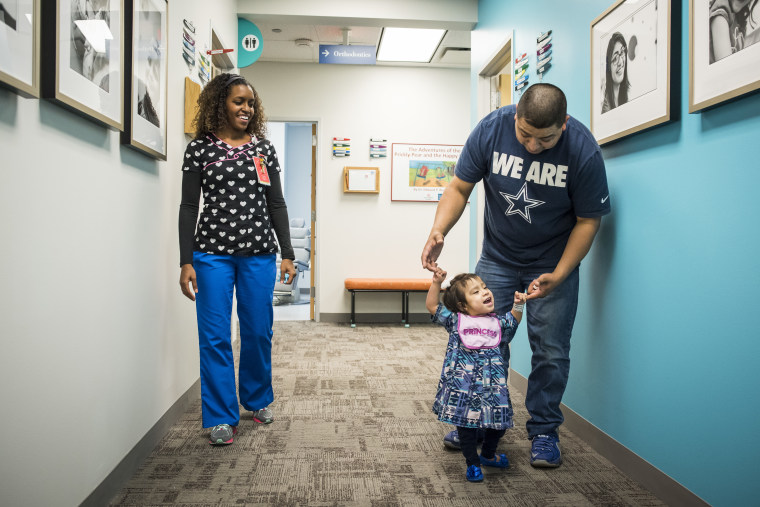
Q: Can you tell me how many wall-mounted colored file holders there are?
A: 6